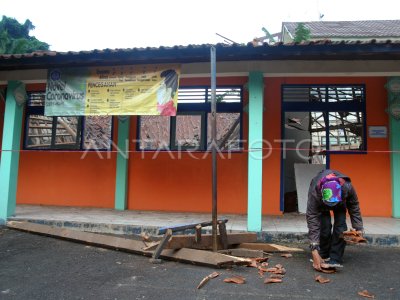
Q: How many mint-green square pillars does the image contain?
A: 4